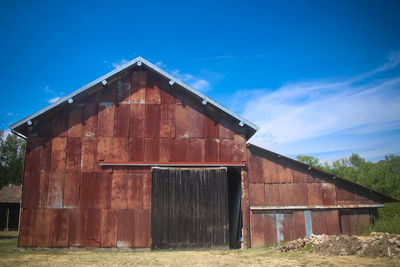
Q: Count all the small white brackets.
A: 7